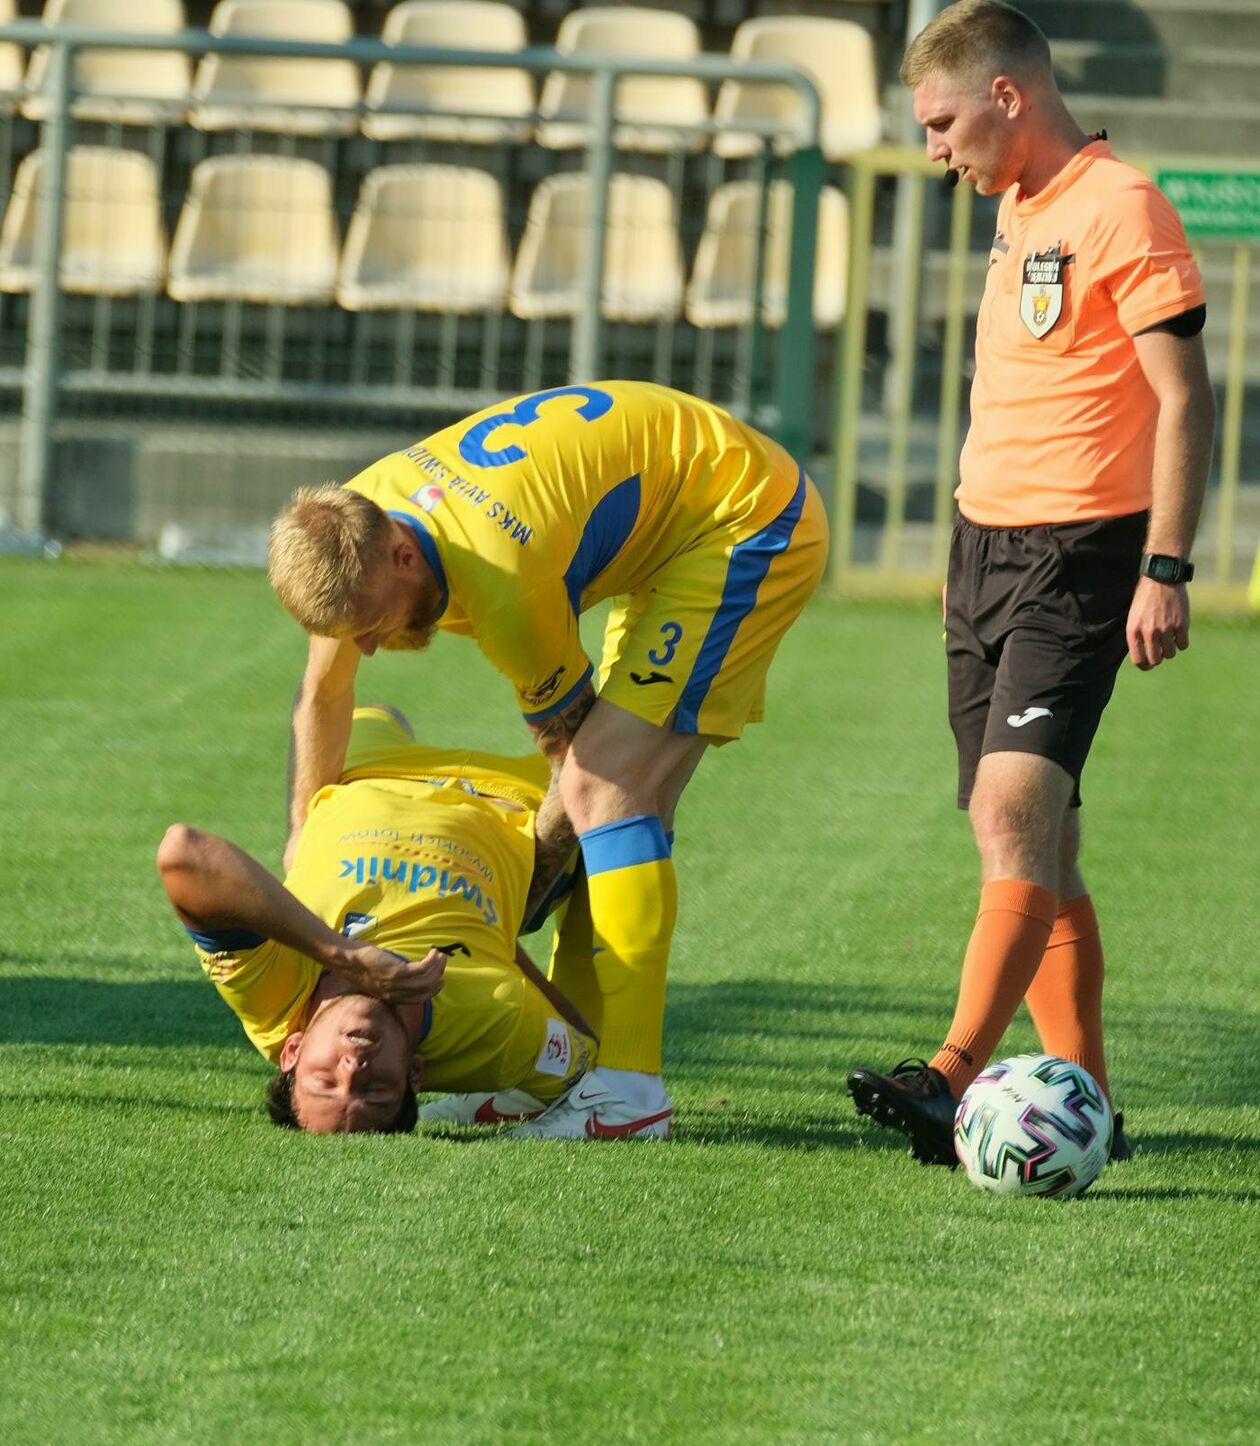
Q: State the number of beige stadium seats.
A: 11